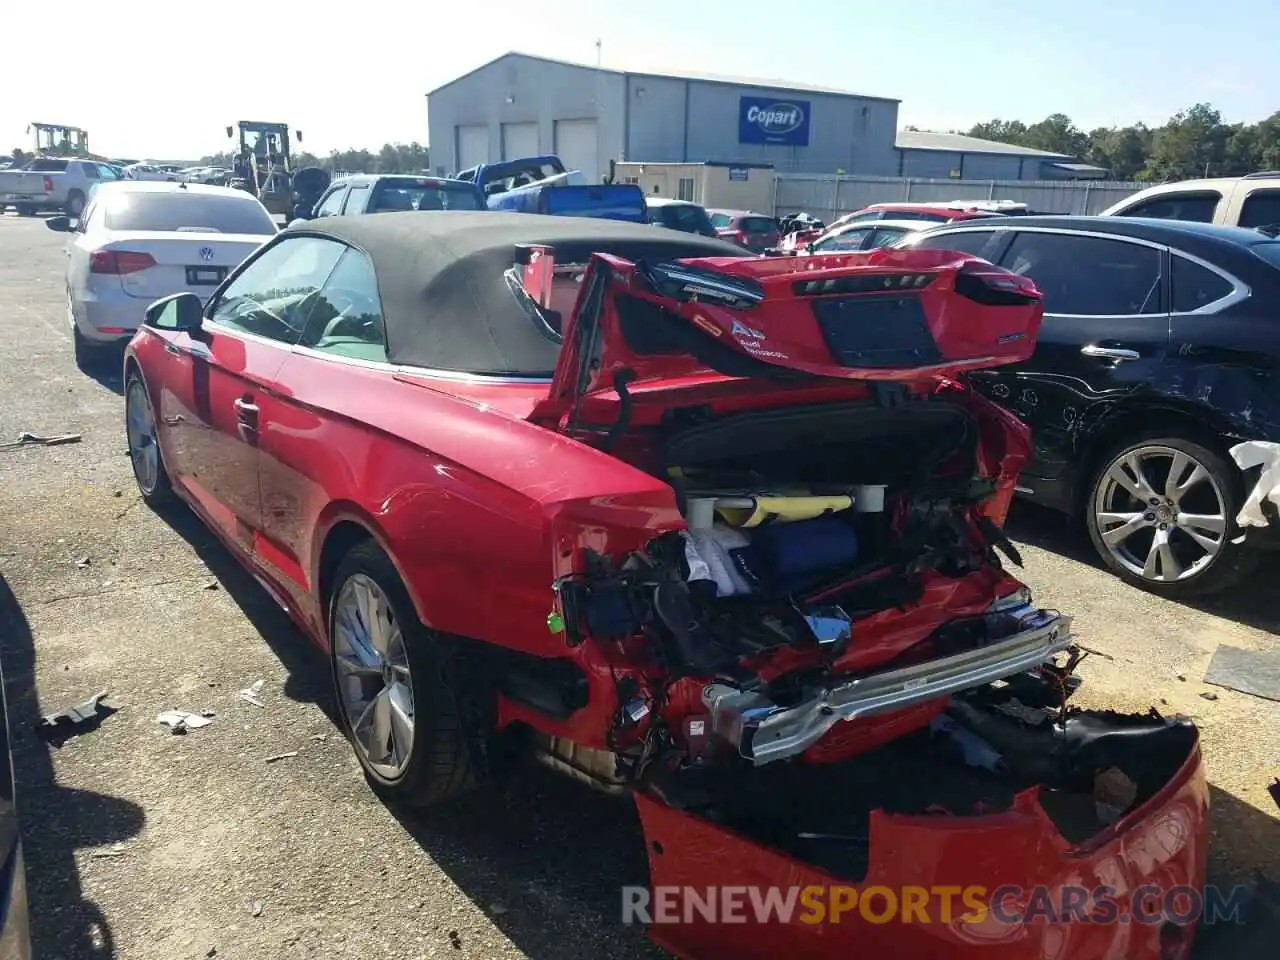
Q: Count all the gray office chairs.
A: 0